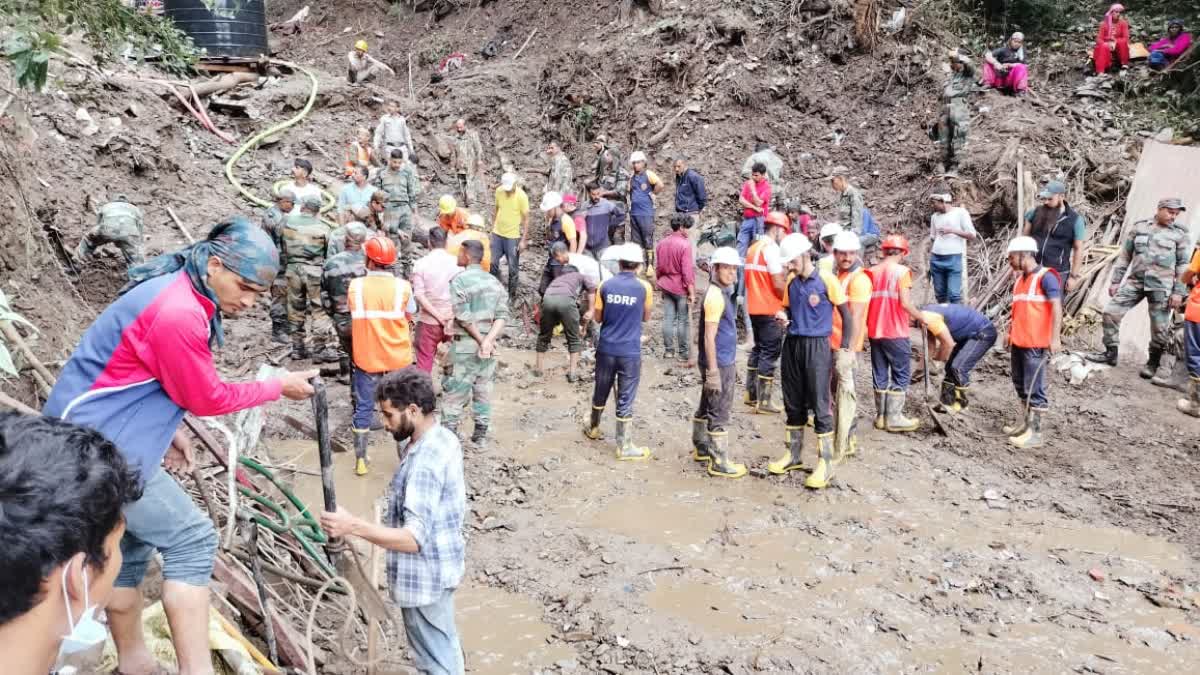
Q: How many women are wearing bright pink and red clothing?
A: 3